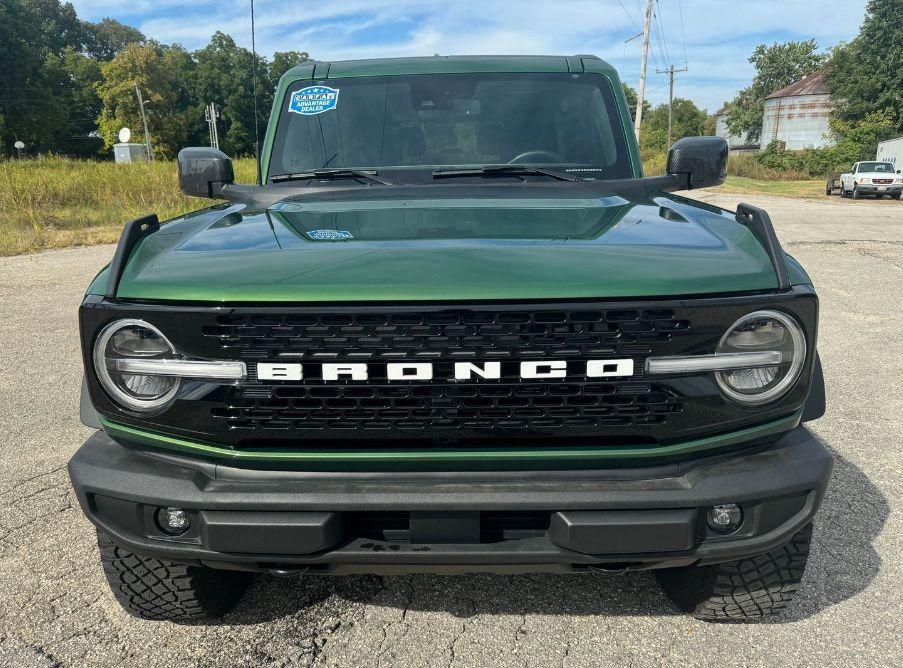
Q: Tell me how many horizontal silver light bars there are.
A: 2